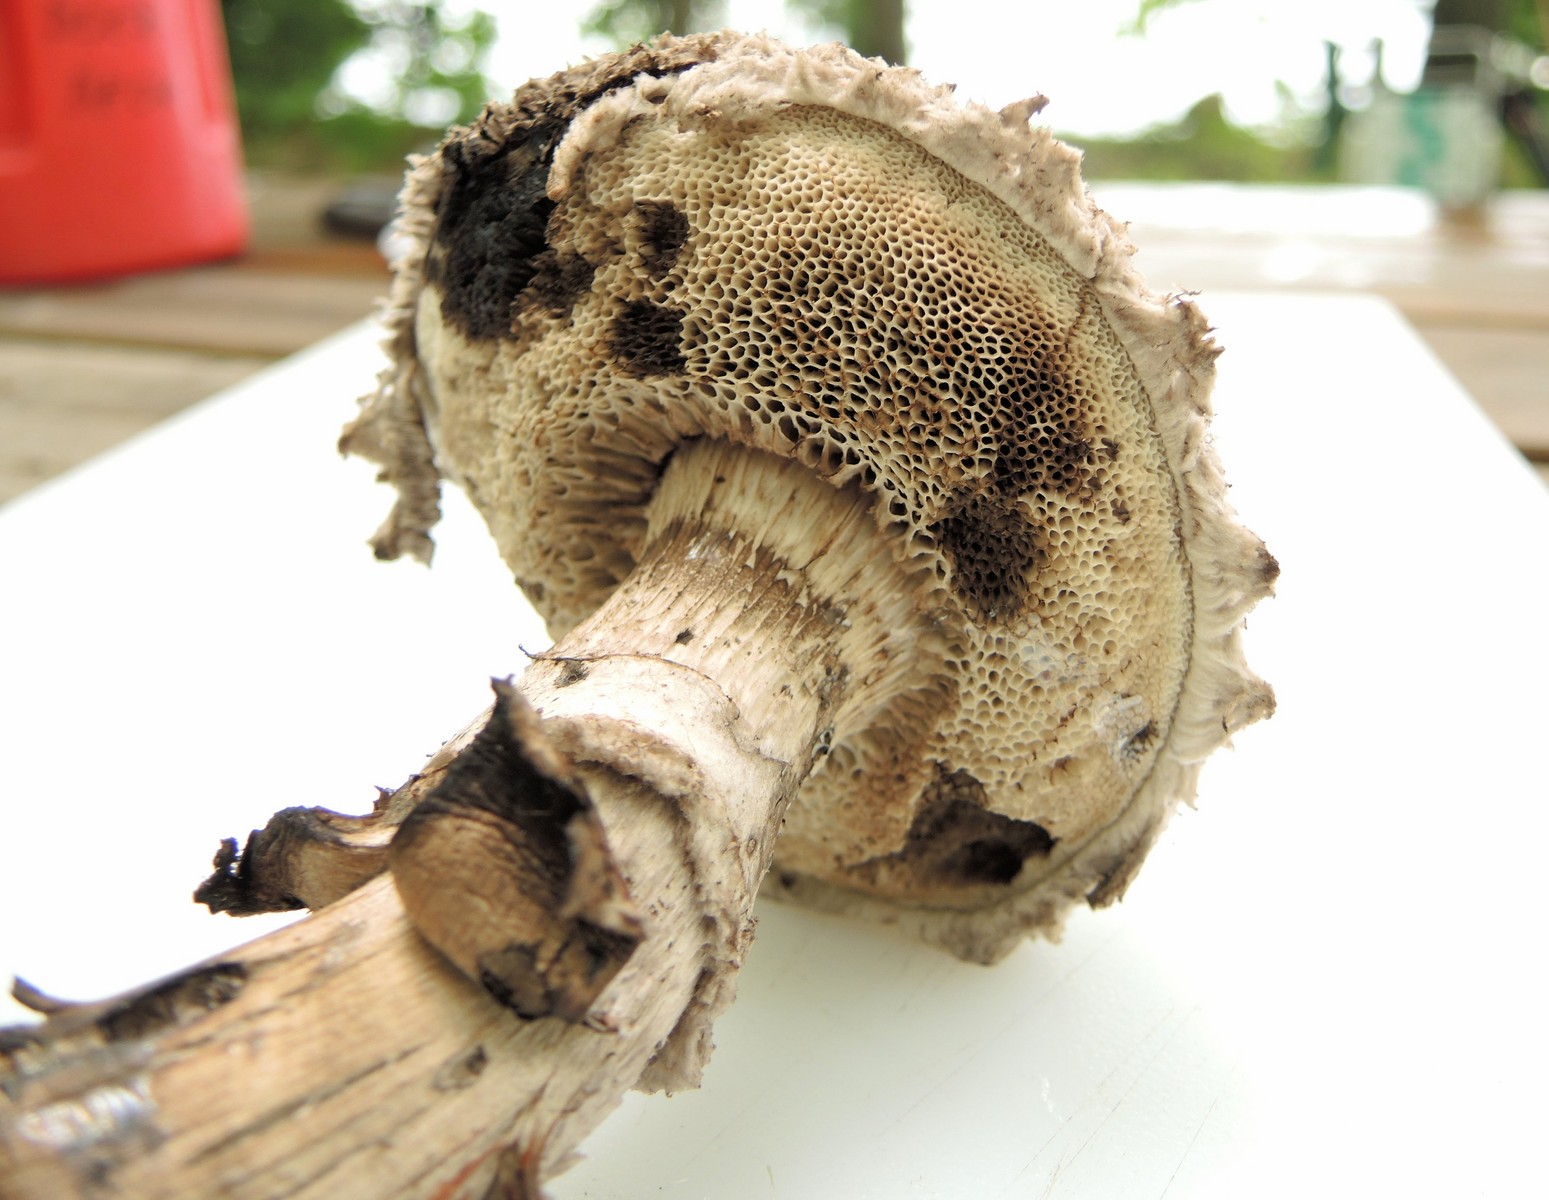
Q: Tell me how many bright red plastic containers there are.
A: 1